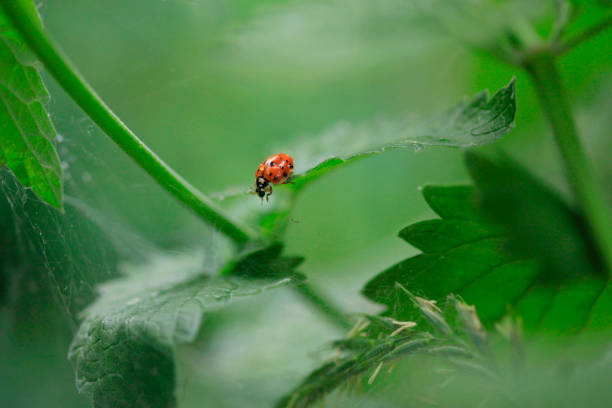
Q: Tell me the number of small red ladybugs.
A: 1